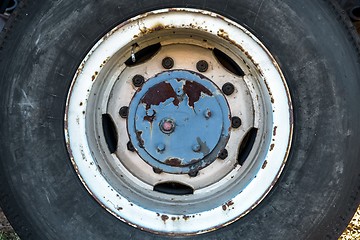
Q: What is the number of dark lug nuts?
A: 10